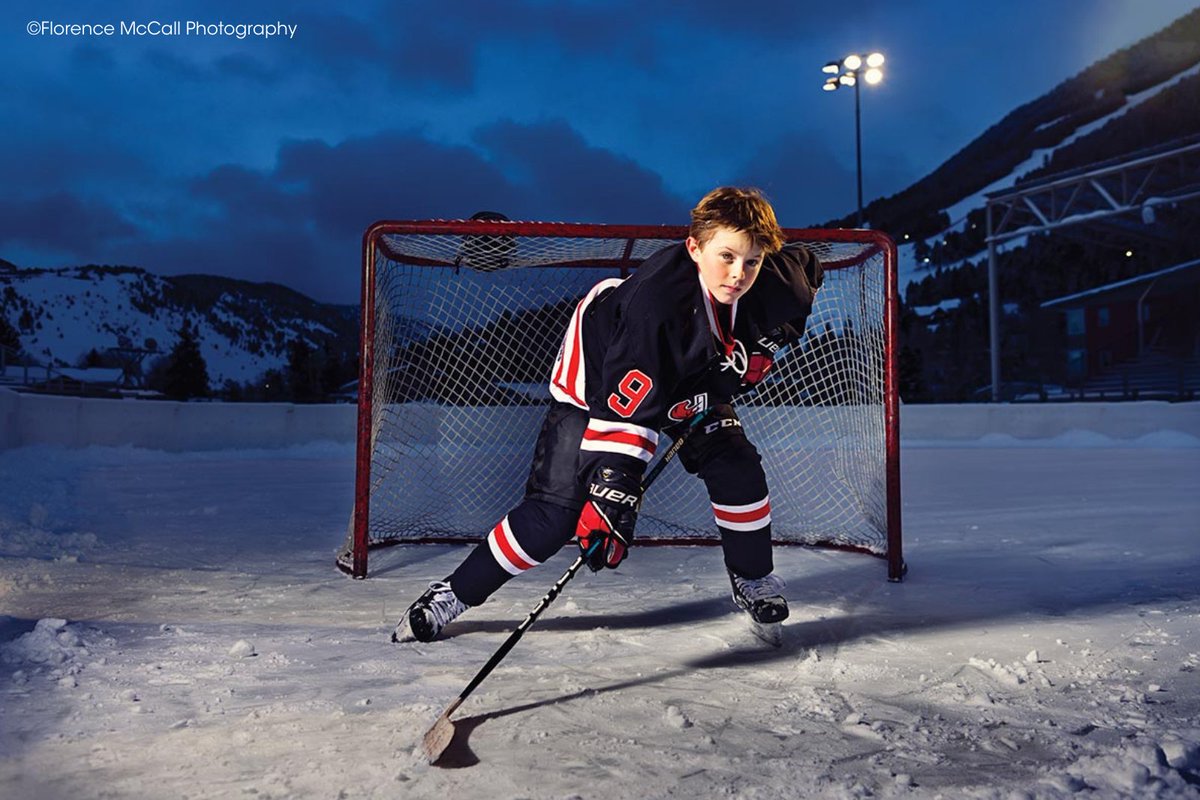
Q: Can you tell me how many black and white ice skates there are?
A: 2